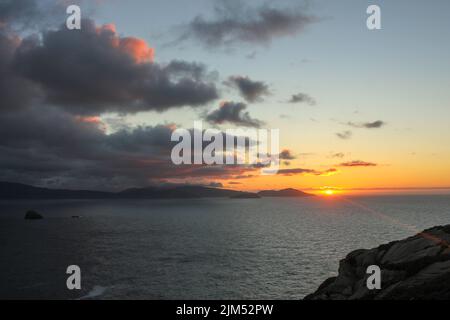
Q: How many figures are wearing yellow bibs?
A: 0